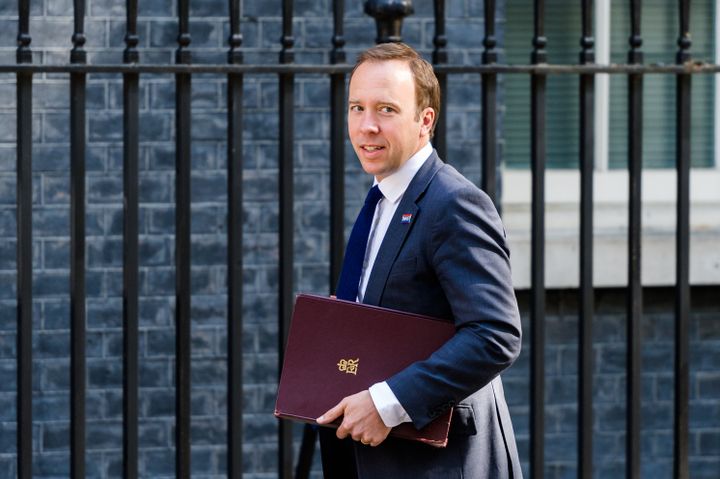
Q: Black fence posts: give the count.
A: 14